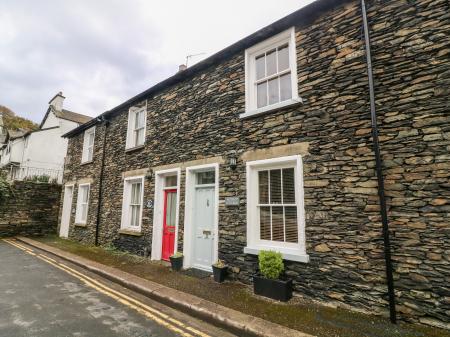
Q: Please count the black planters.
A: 3